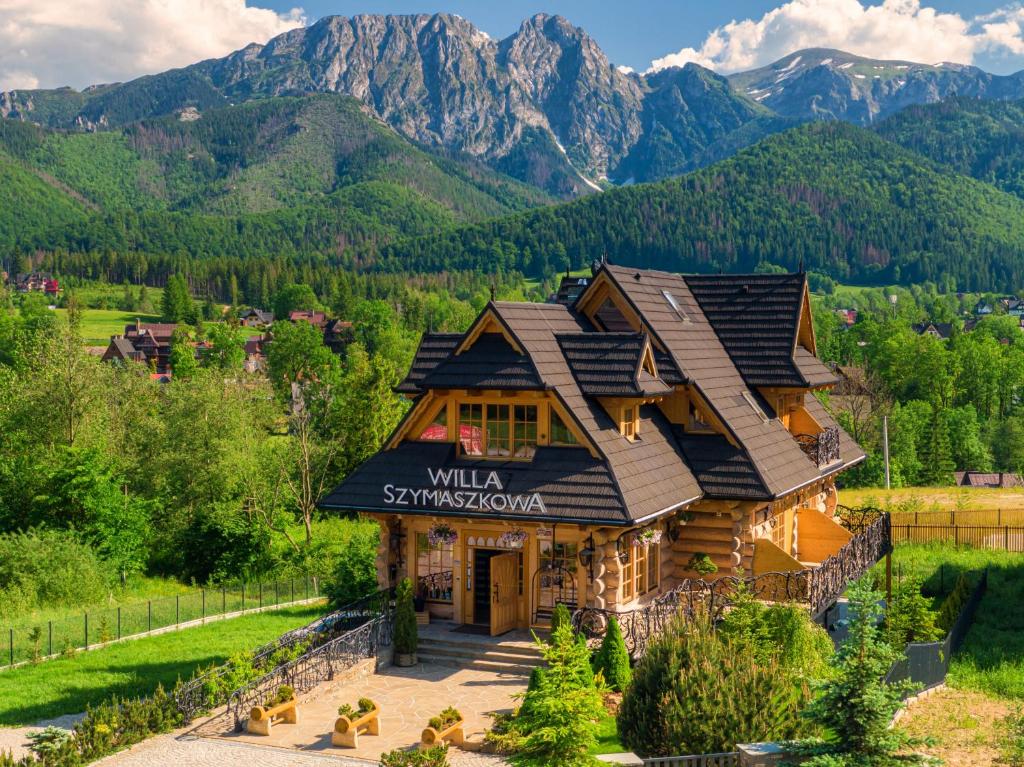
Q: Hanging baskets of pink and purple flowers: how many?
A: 3